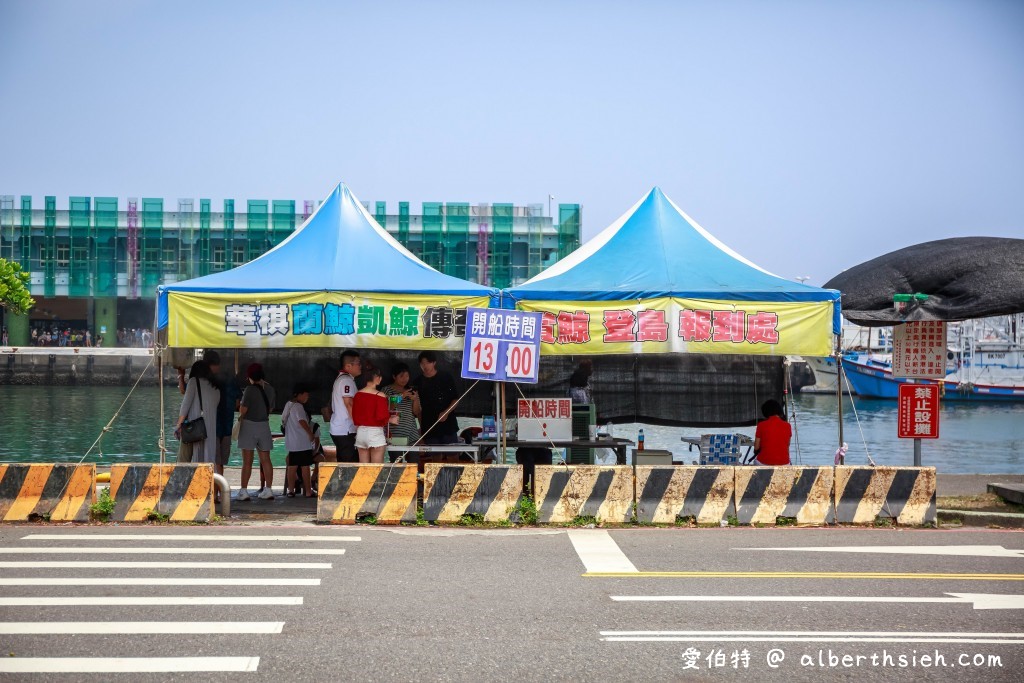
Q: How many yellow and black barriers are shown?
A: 8